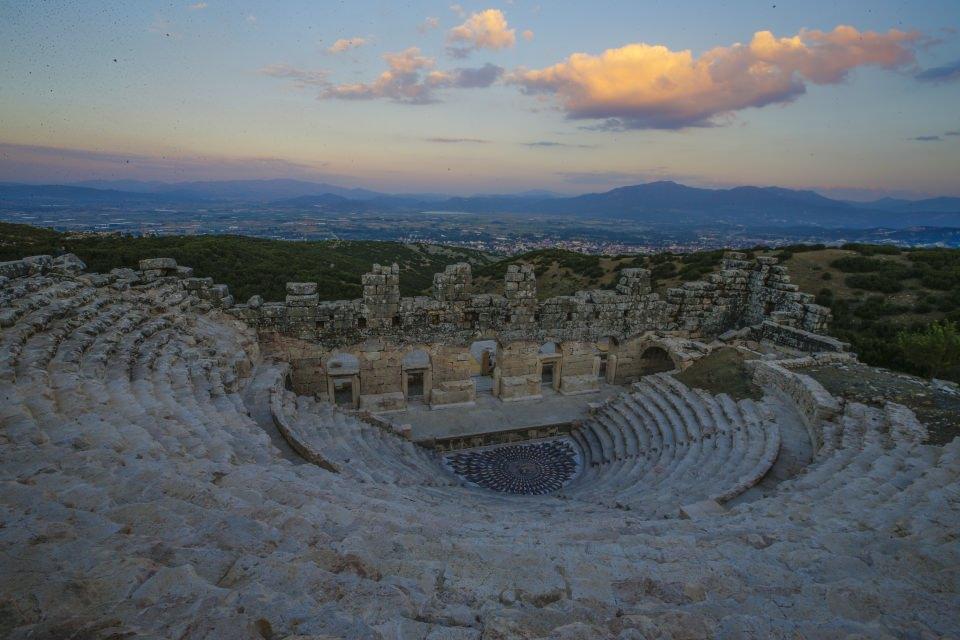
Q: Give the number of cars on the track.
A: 0